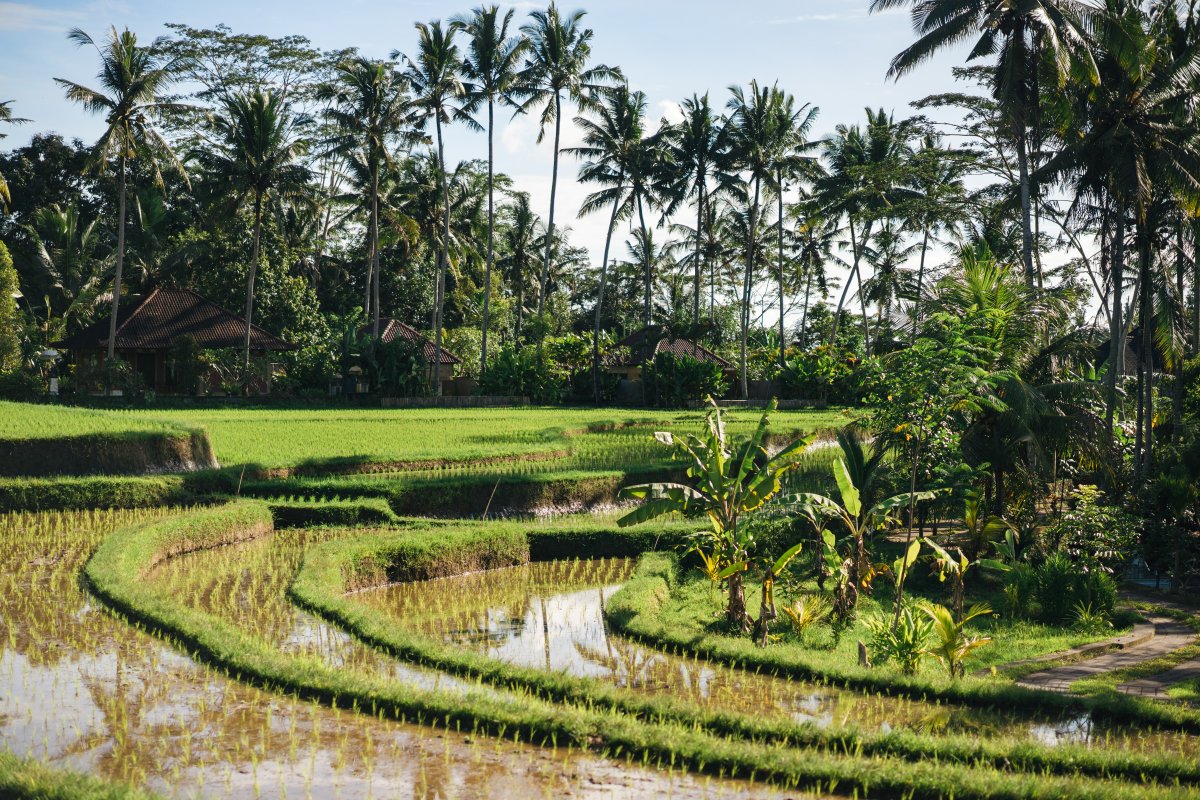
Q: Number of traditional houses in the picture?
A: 3